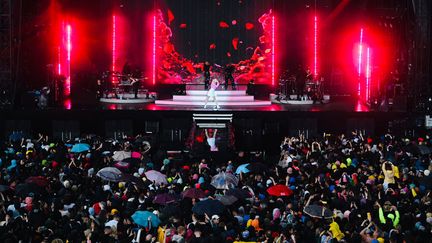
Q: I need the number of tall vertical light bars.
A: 8